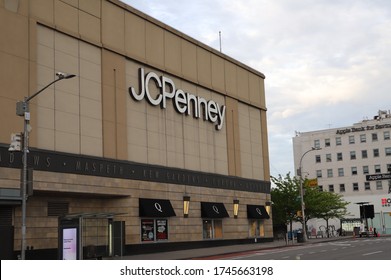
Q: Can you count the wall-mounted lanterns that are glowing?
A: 3